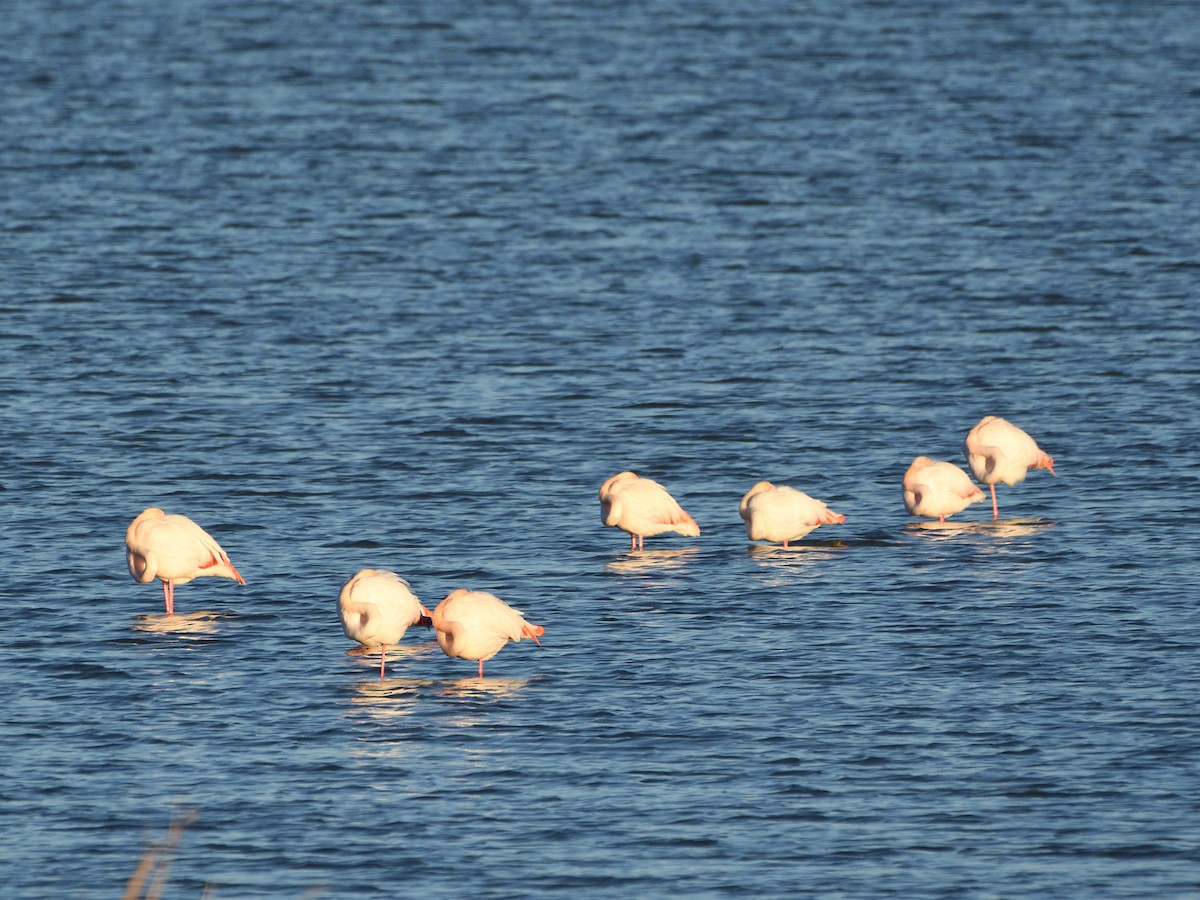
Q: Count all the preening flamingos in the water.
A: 7